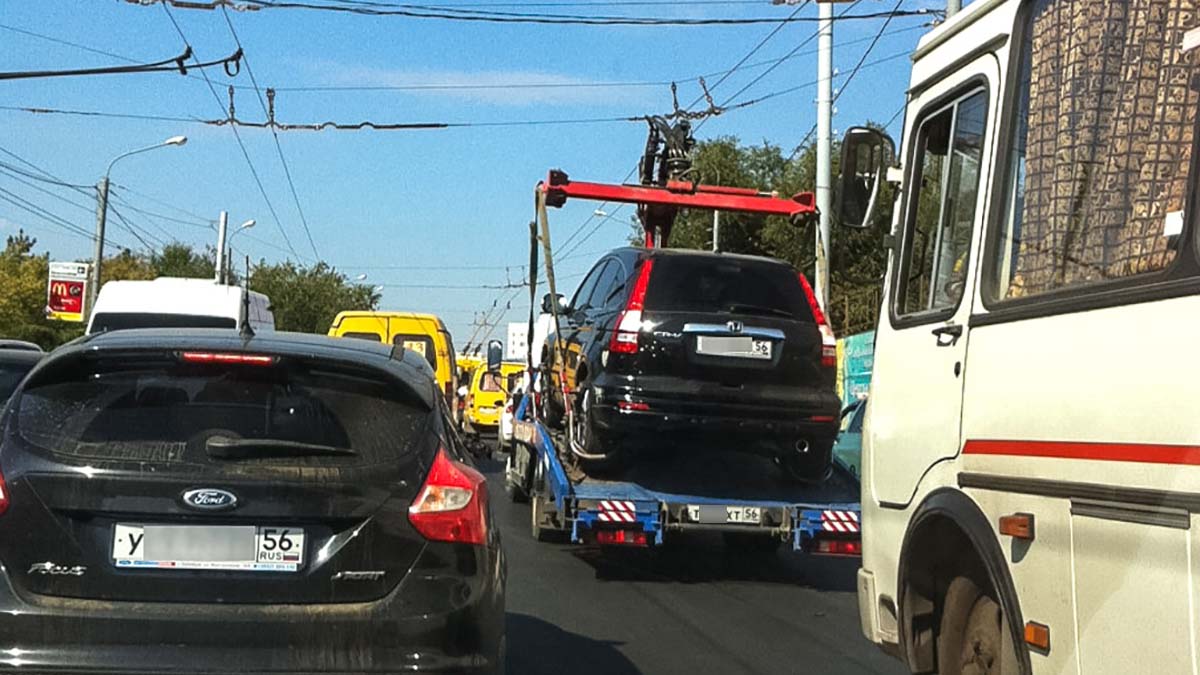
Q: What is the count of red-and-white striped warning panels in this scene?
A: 2